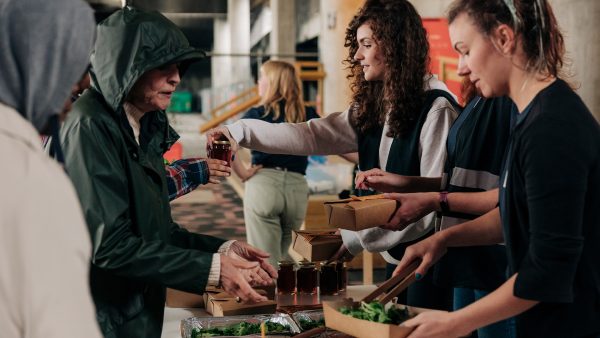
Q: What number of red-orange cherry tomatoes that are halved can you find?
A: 0